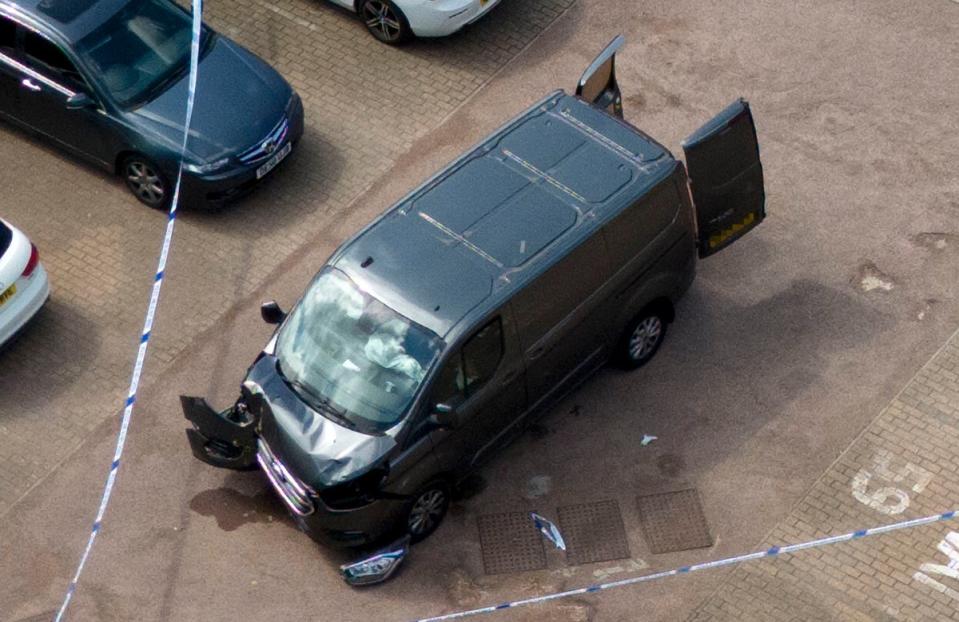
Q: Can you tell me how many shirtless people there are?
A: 0